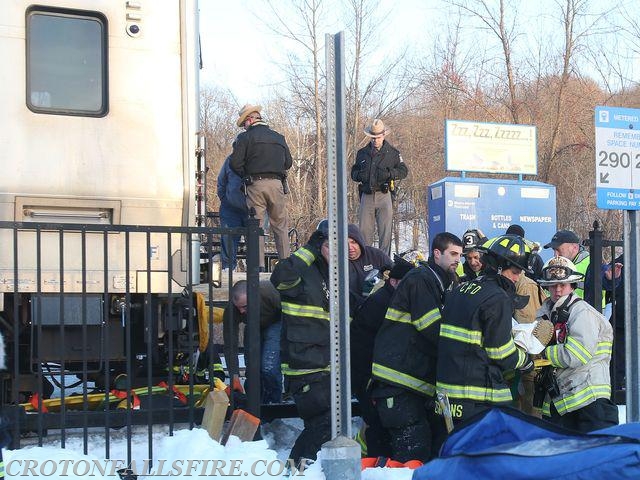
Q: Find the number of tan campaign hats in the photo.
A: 2